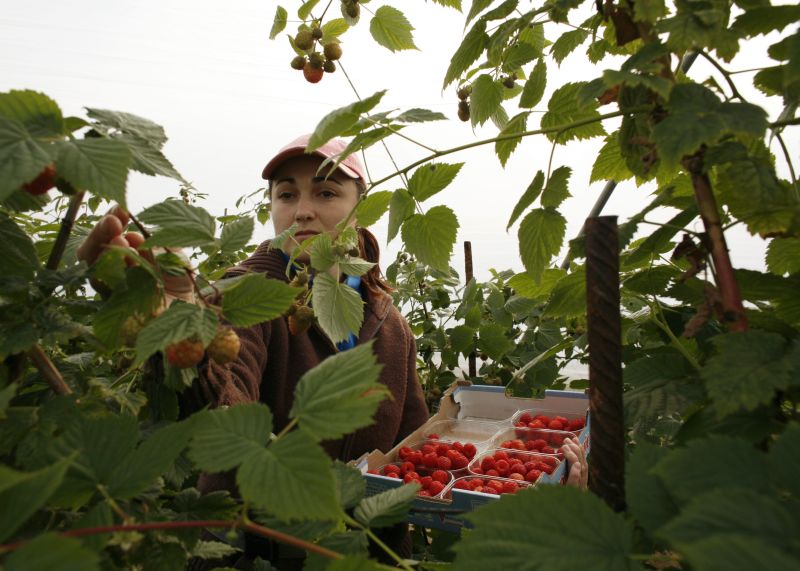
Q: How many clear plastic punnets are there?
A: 7